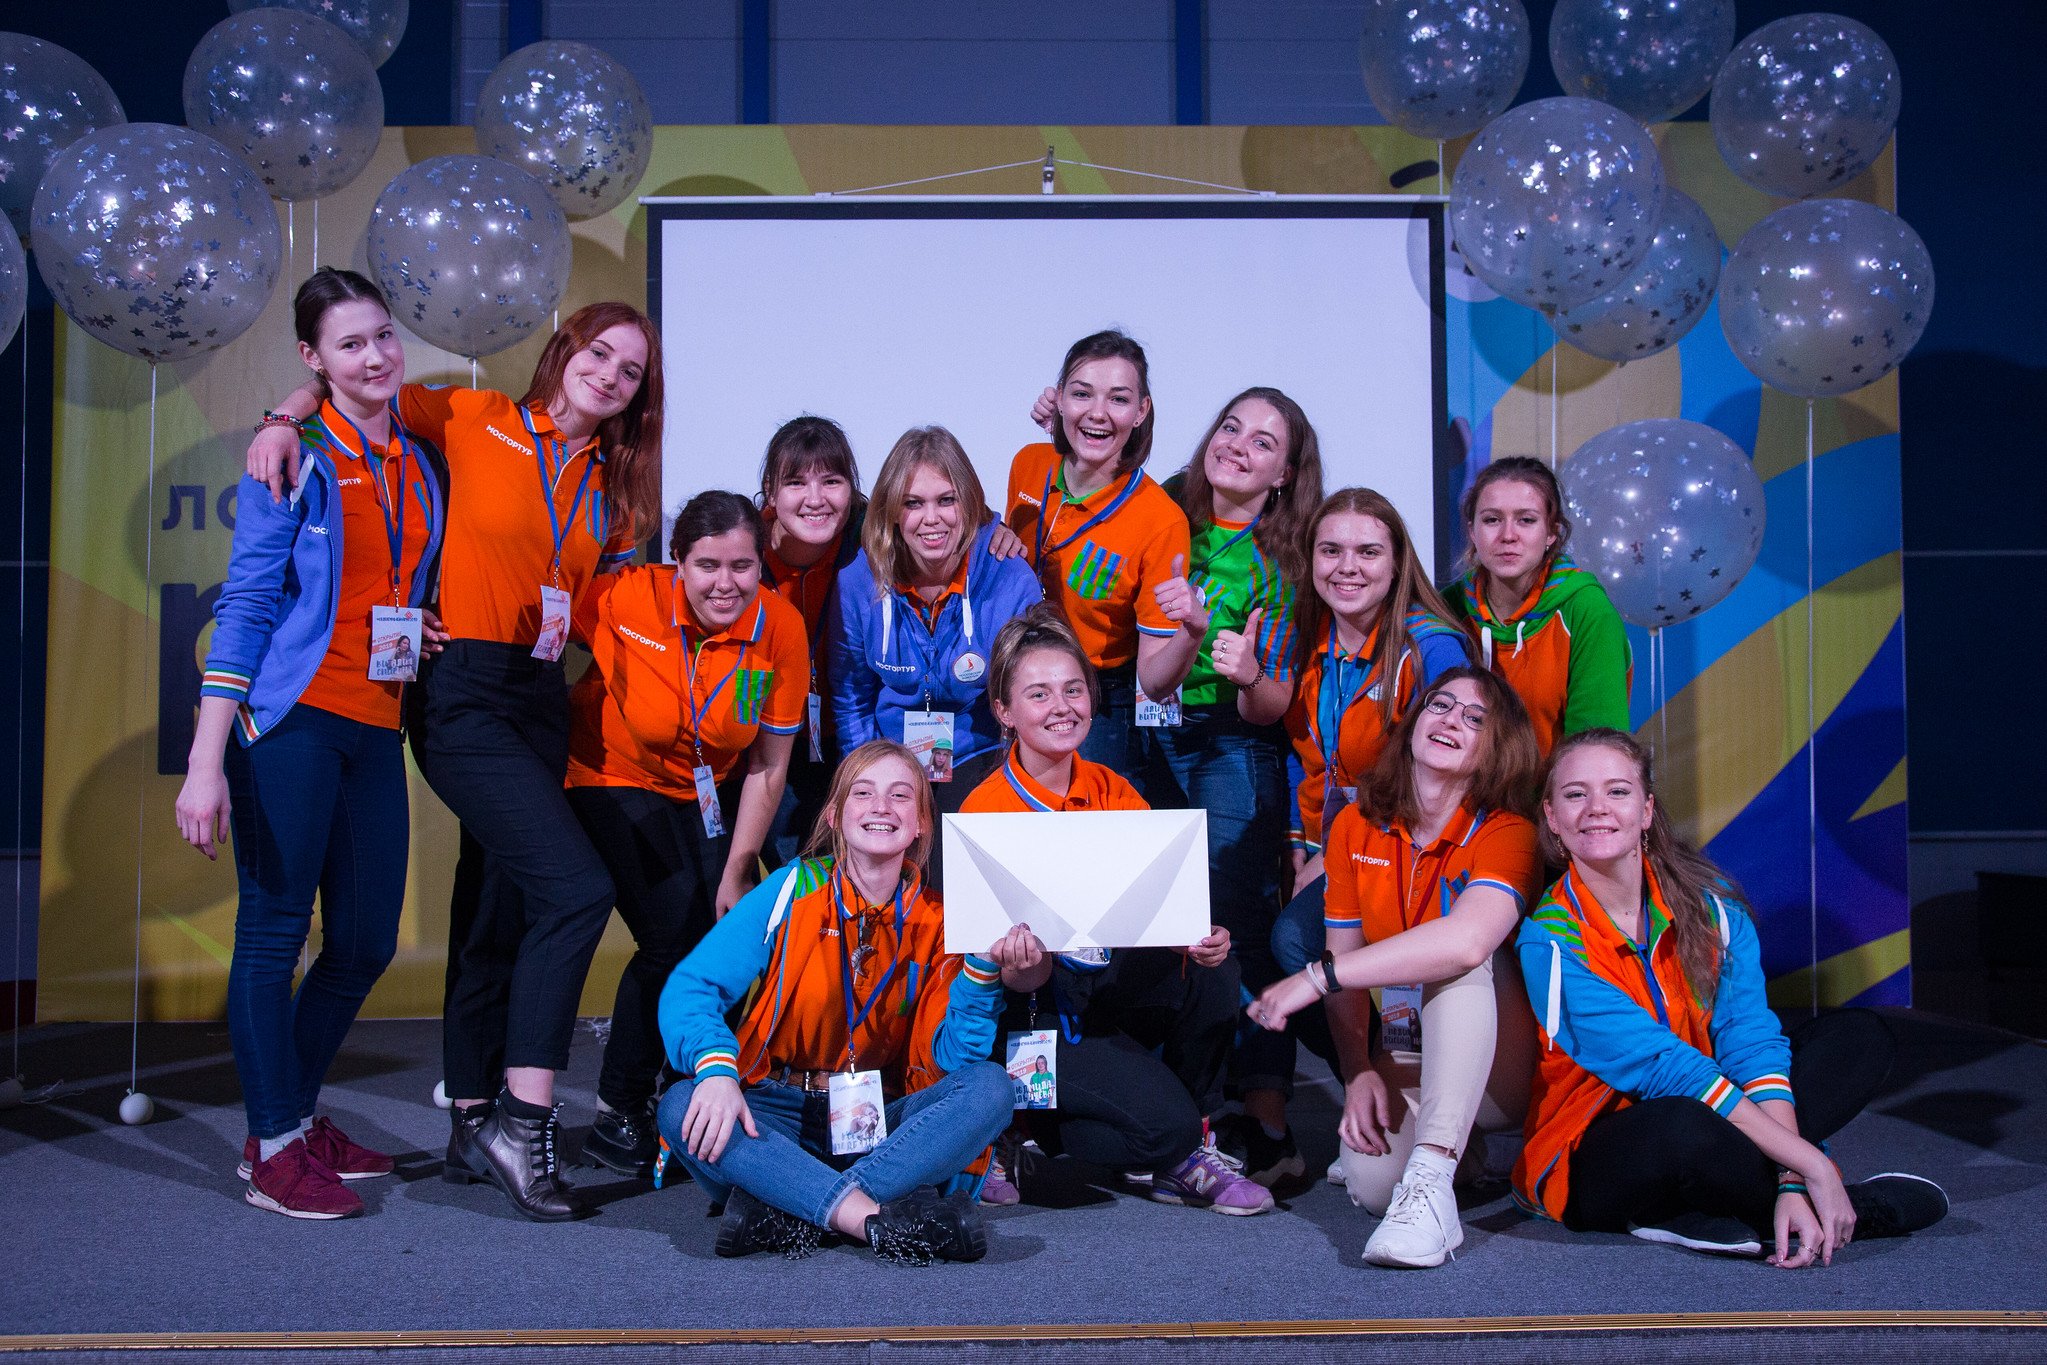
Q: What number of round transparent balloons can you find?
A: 14